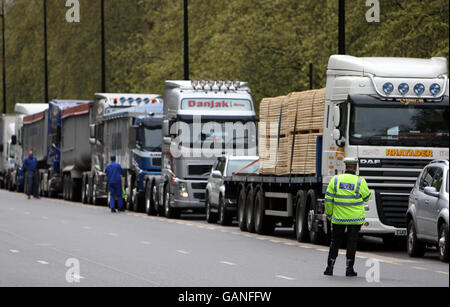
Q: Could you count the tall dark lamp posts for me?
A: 5